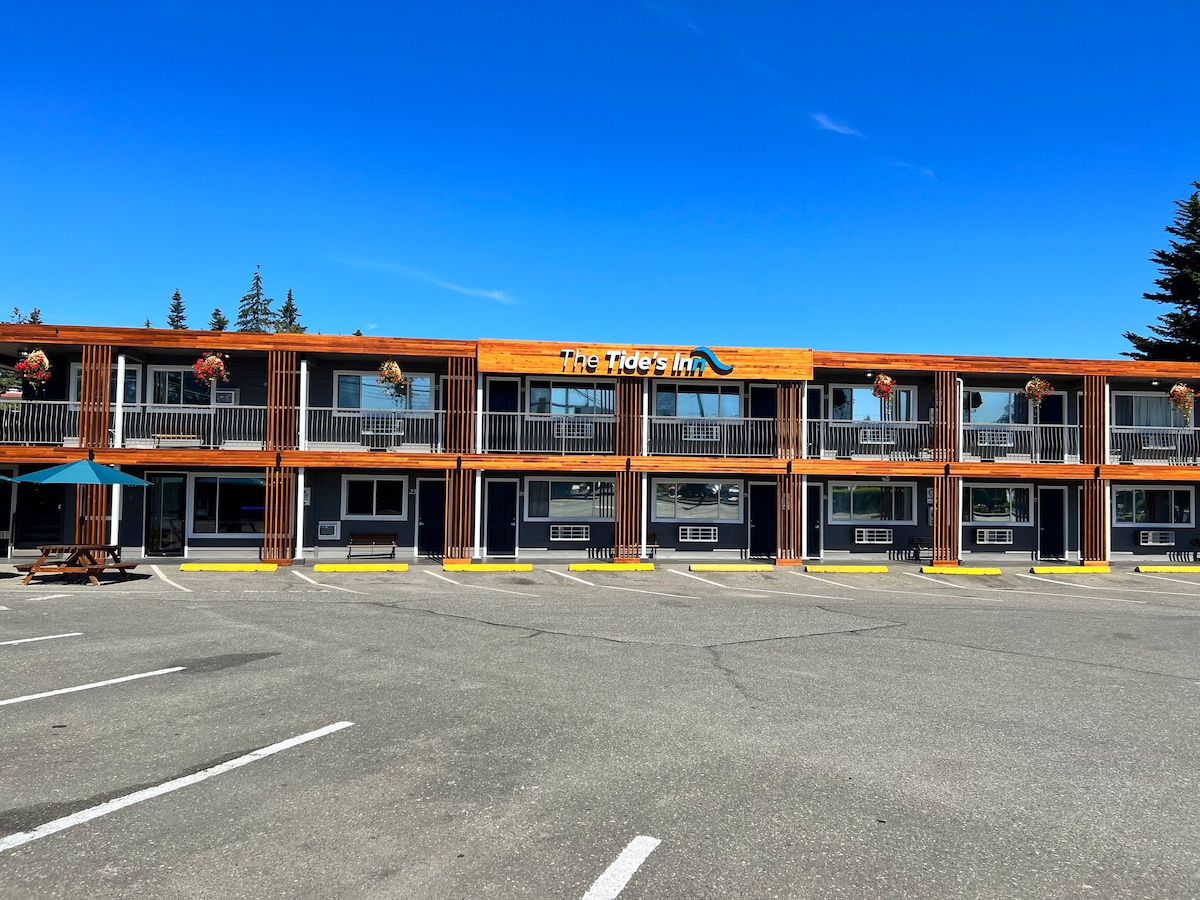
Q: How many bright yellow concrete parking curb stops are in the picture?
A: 9